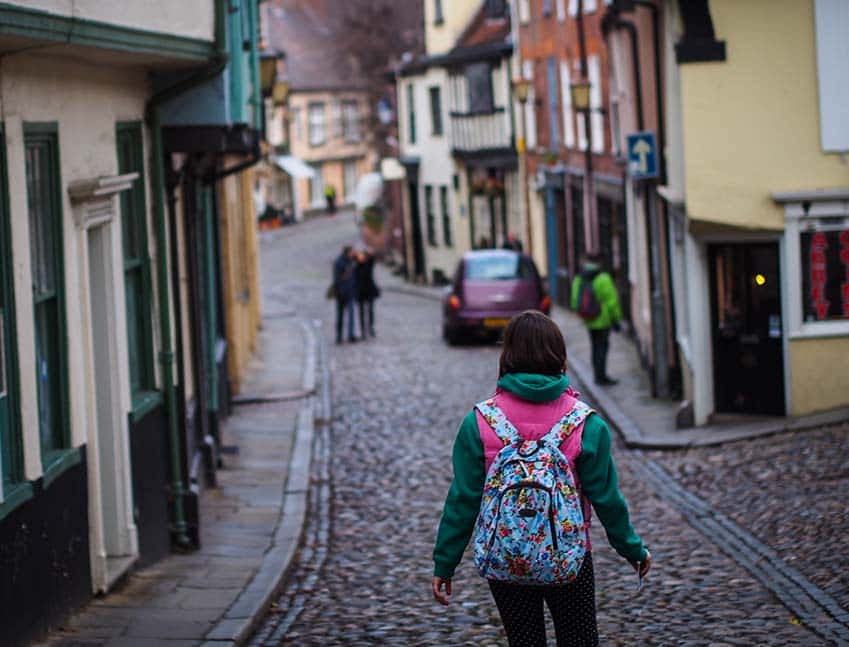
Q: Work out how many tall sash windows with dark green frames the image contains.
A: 3